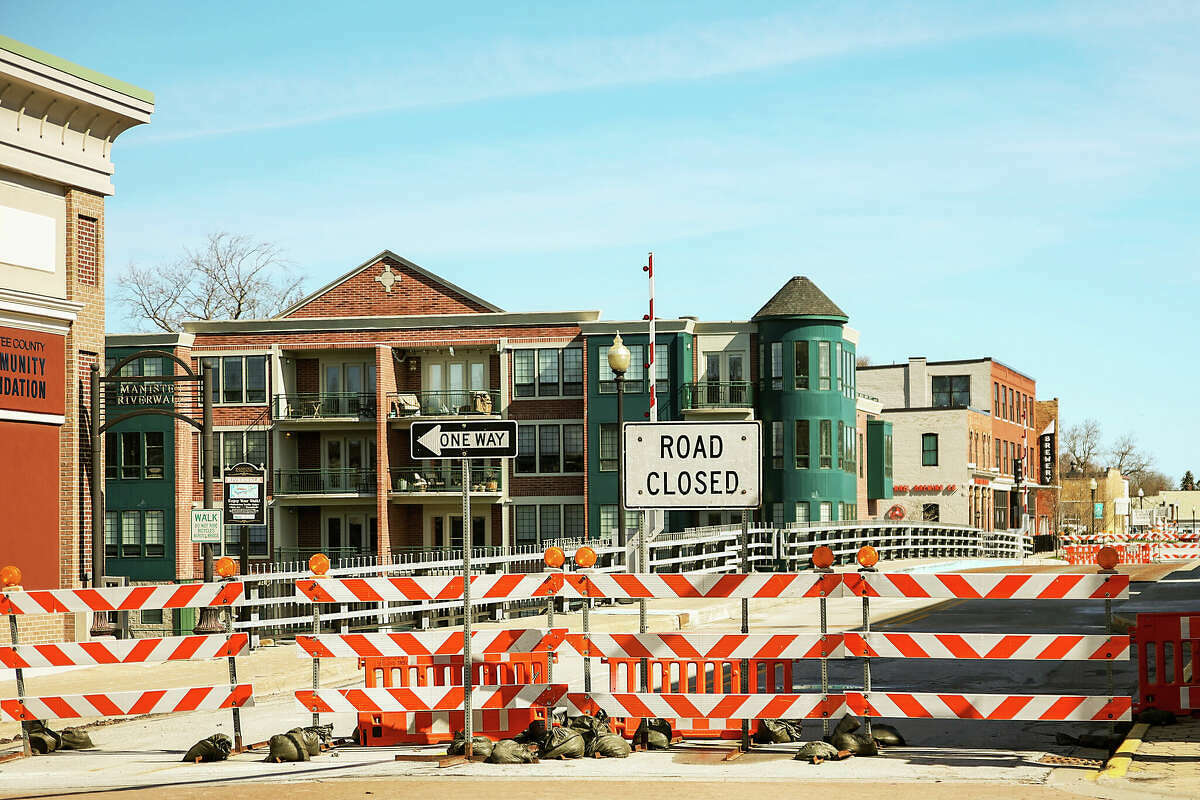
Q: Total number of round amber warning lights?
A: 8